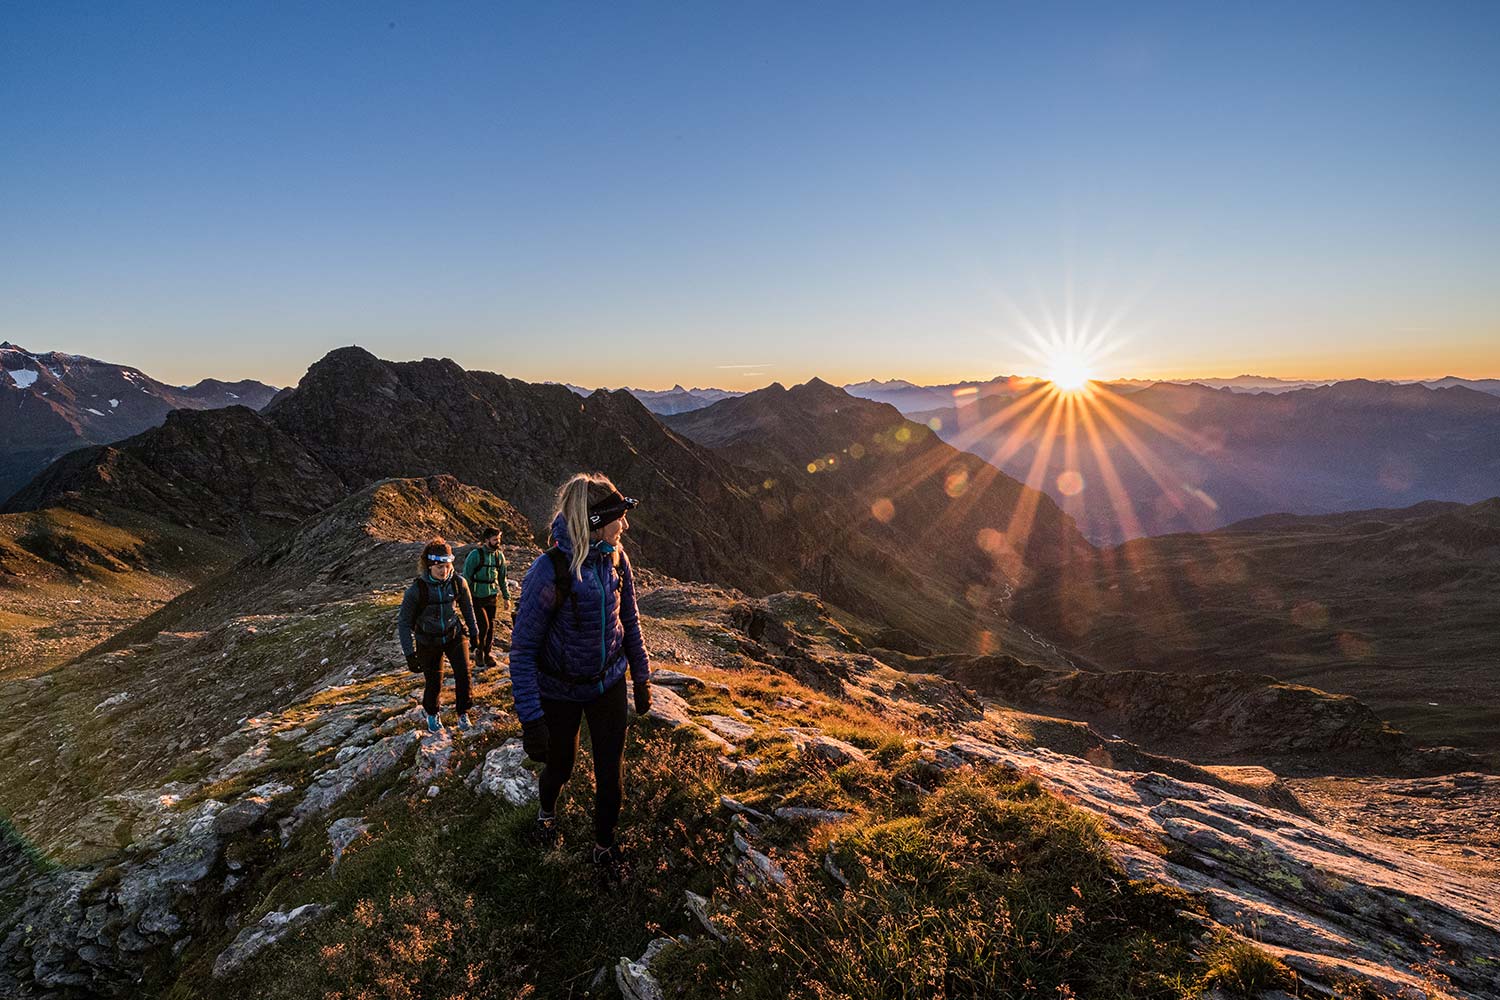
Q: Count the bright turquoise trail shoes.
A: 2